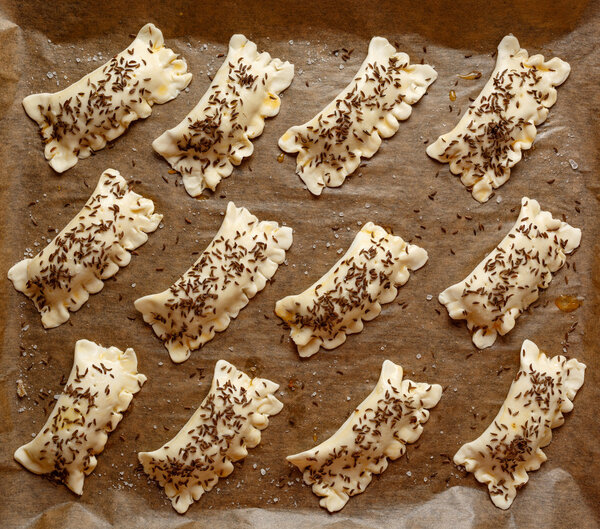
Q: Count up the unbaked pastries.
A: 12